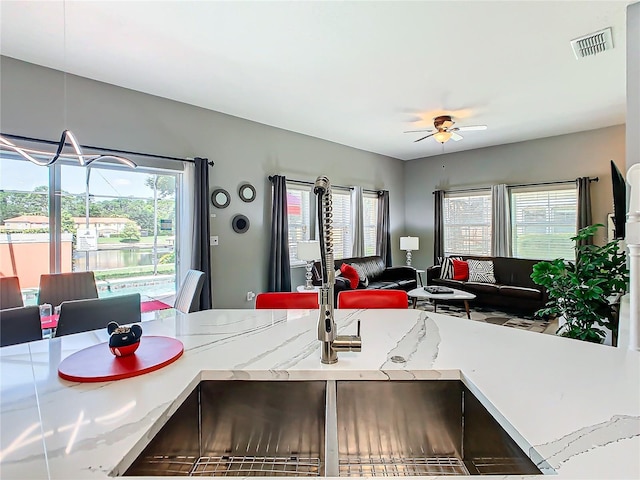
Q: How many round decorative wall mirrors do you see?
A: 3